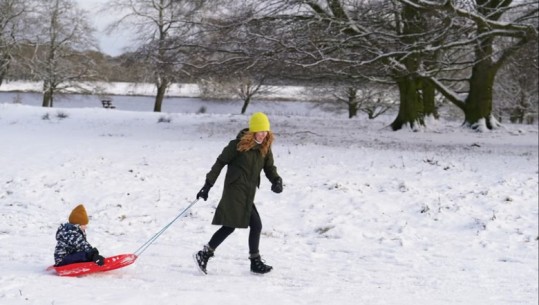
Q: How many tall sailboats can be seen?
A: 0